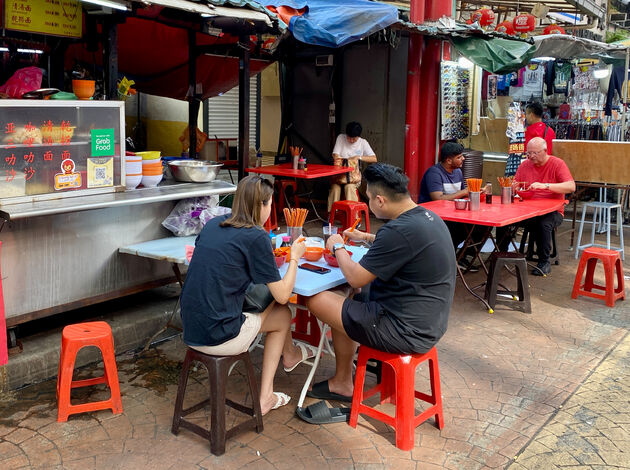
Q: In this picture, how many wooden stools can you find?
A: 0